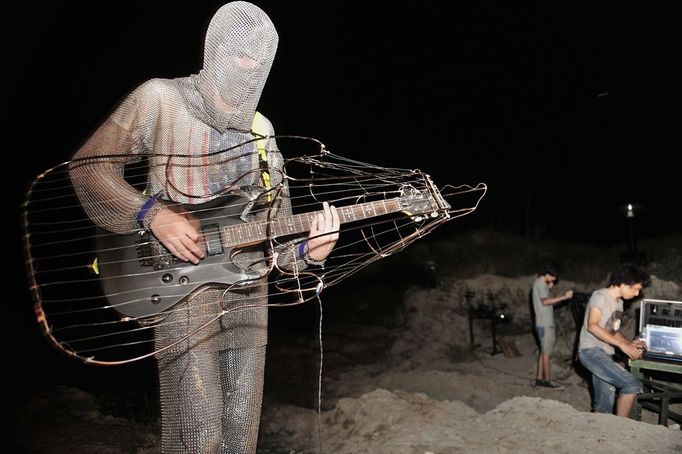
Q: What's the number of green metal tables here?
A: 1